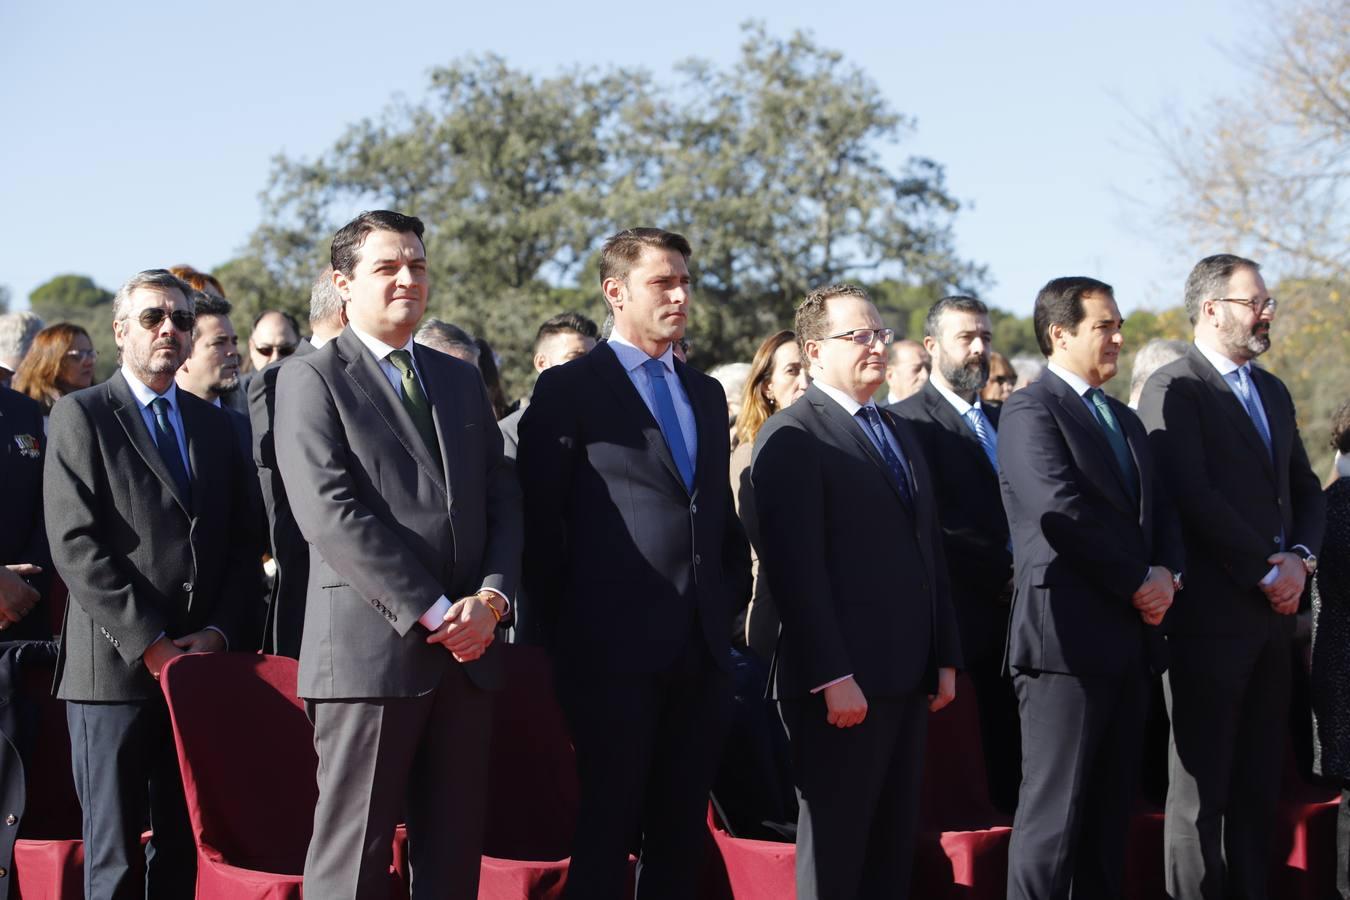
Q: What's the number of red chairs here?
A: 7